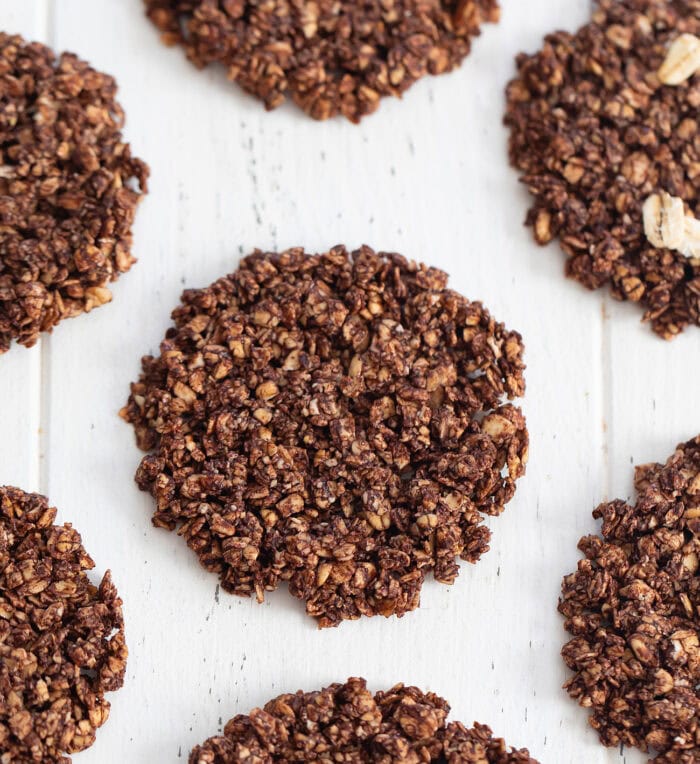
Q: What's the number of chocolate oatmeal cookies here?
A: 7